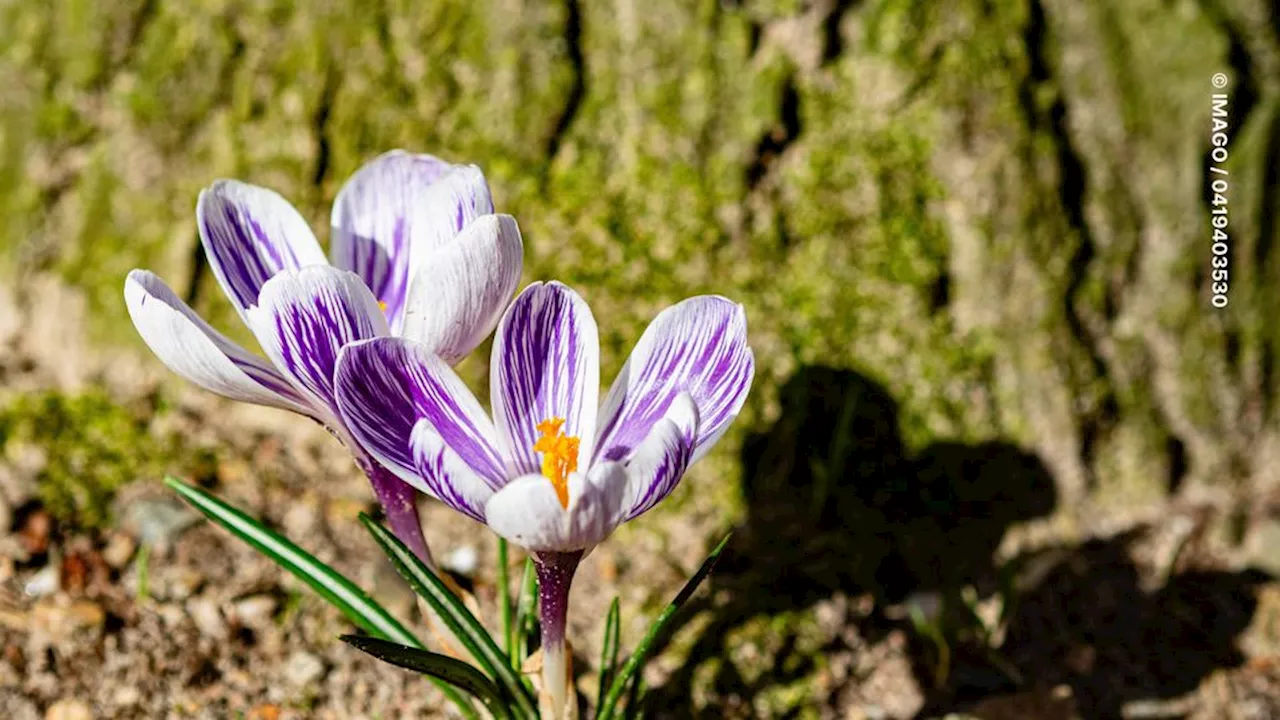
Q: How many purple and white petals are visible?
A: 12